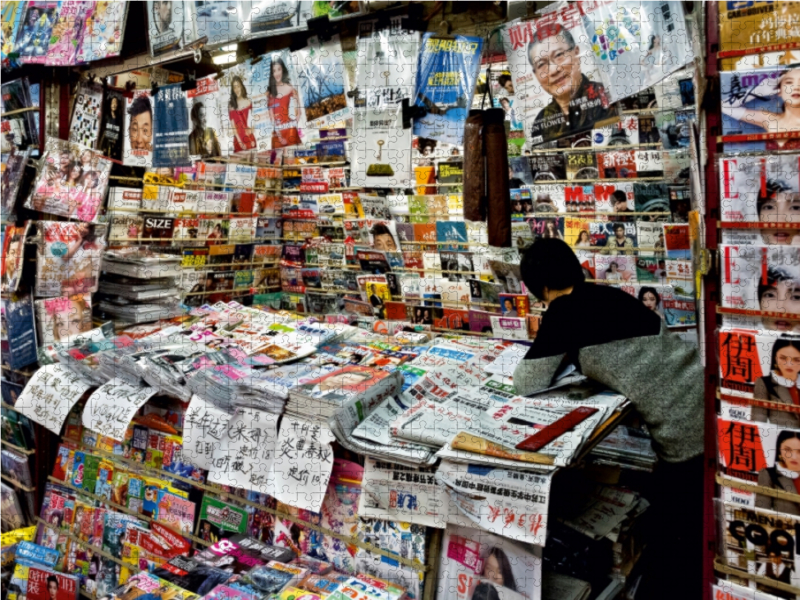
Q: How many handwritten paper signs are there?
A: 5